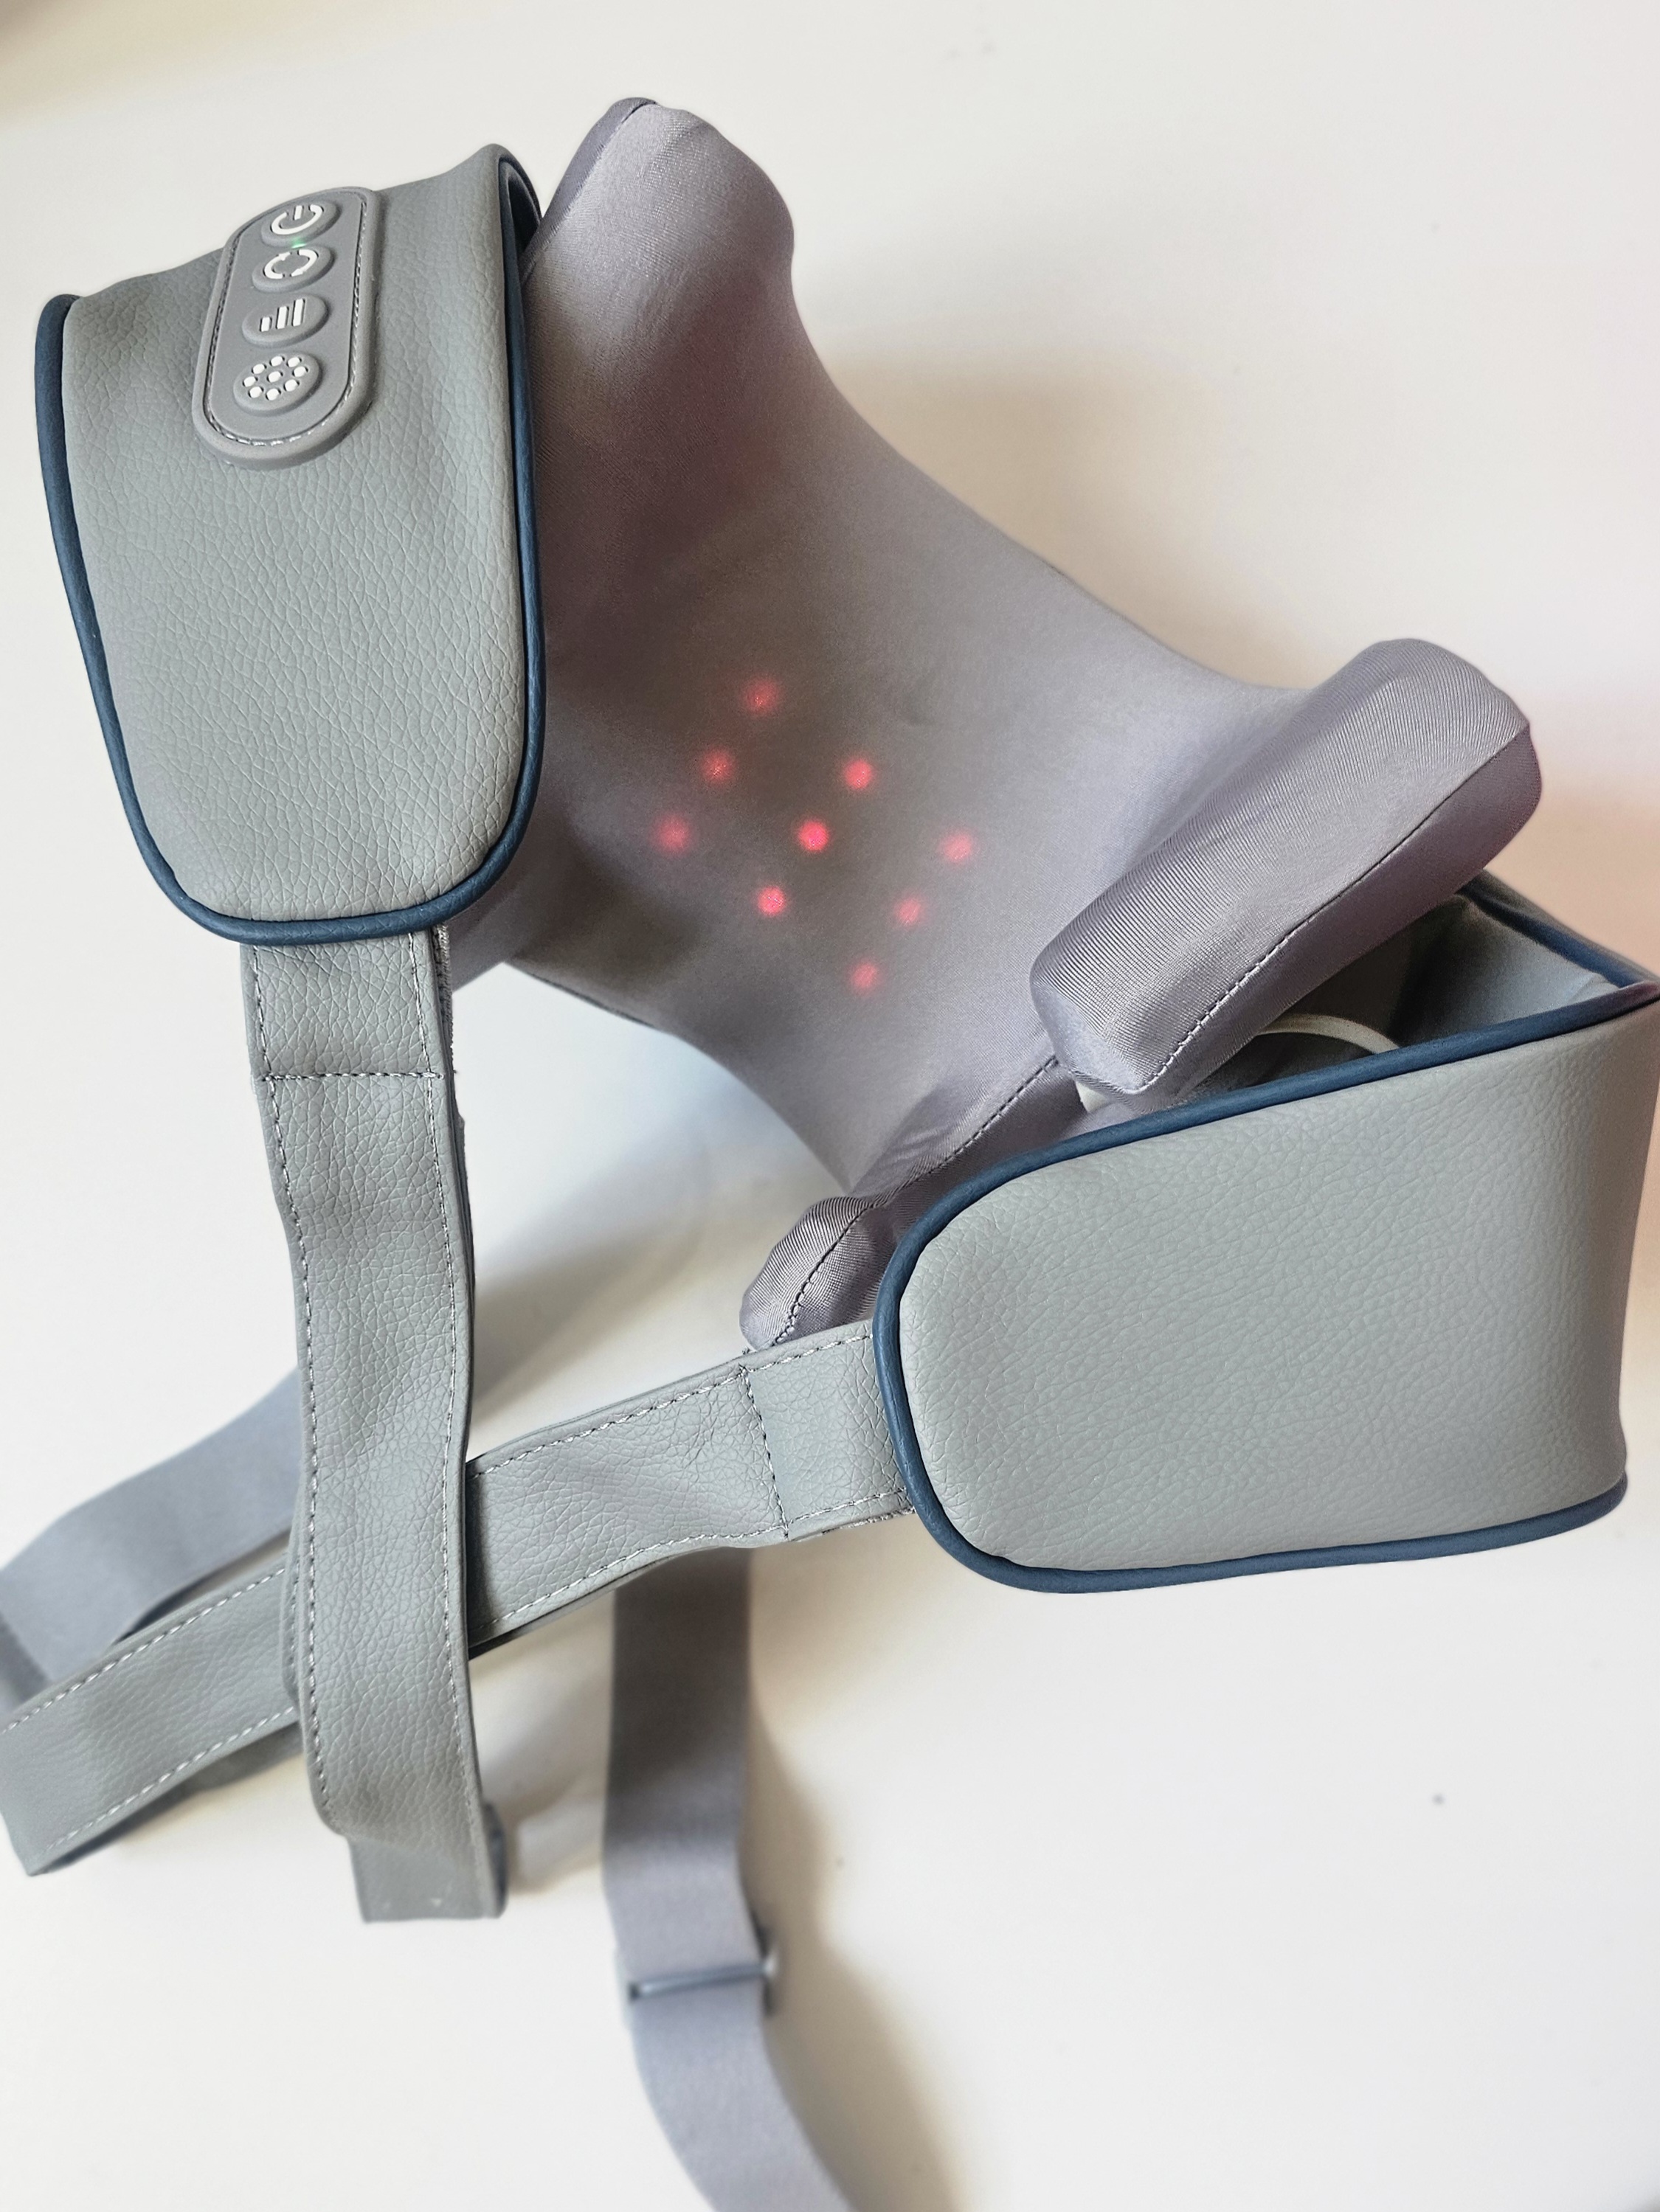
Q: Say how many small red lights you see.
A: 9